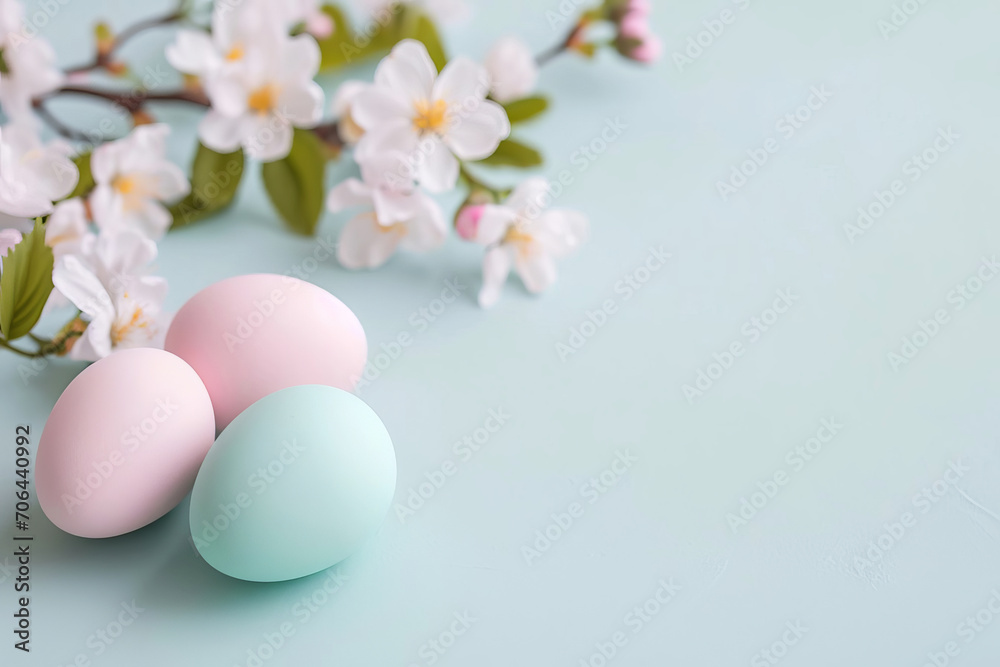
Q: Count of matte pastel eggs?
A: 3